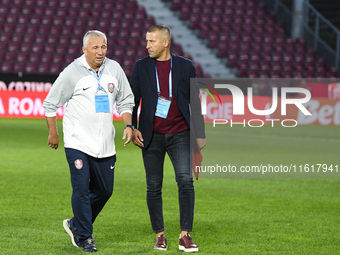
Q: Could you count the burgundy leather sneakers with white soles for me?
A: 2